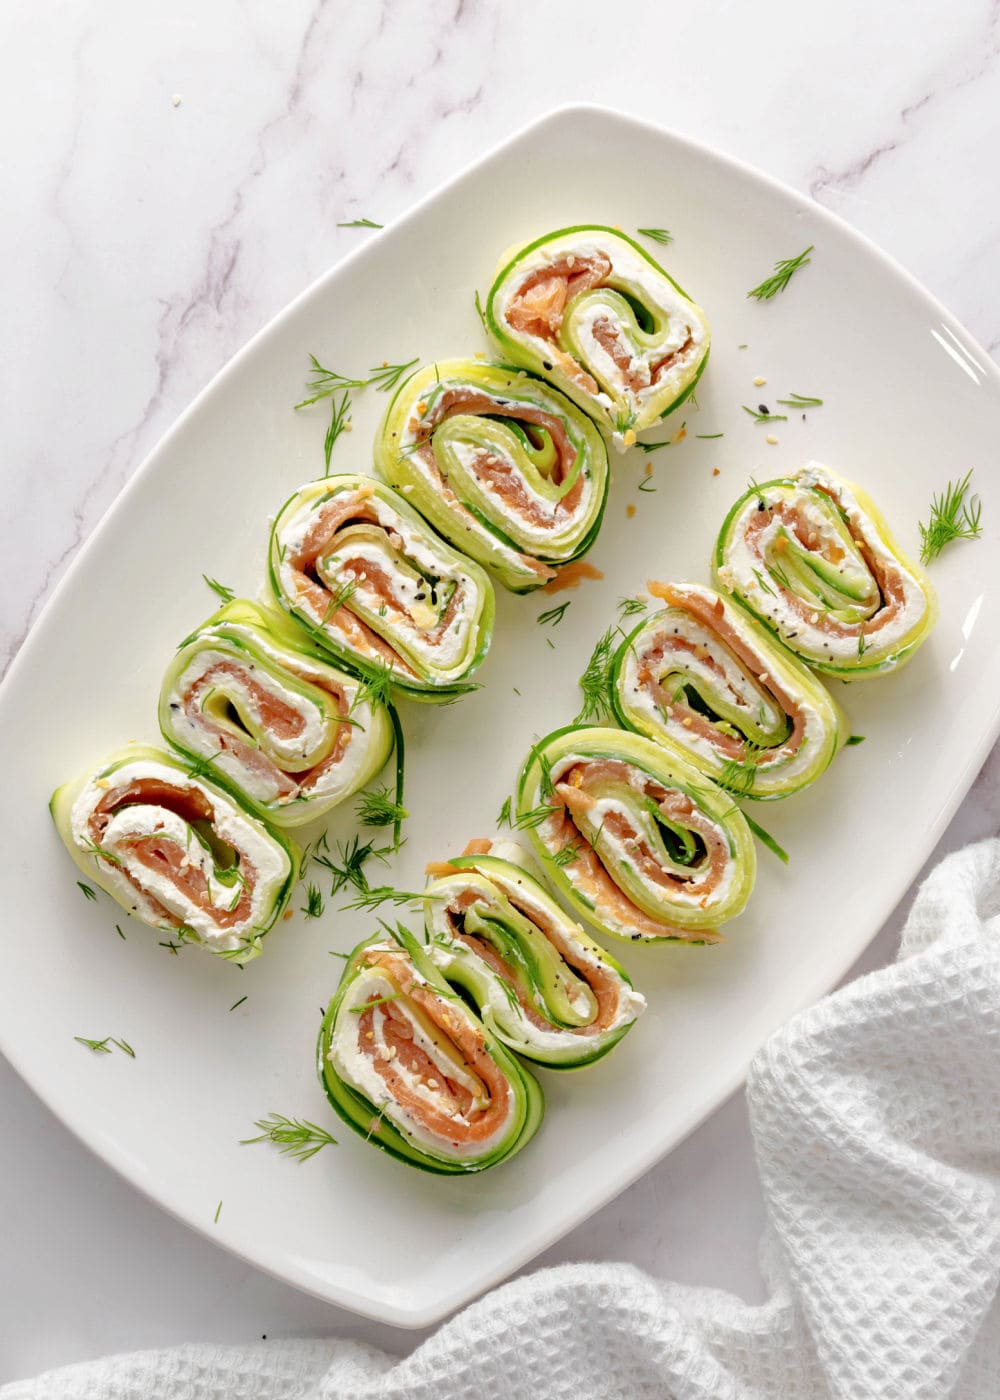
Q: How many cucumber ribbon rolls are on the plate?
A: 10